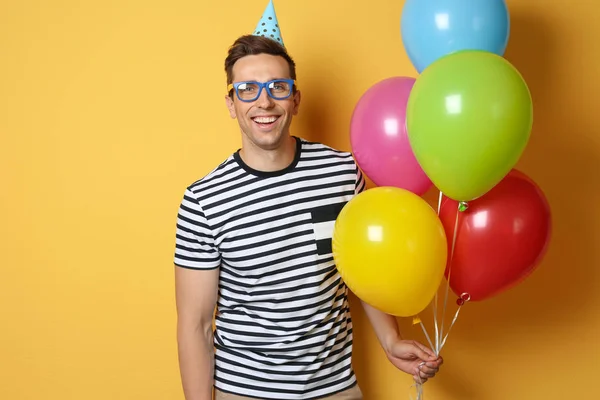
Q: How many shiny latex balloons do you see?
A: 5